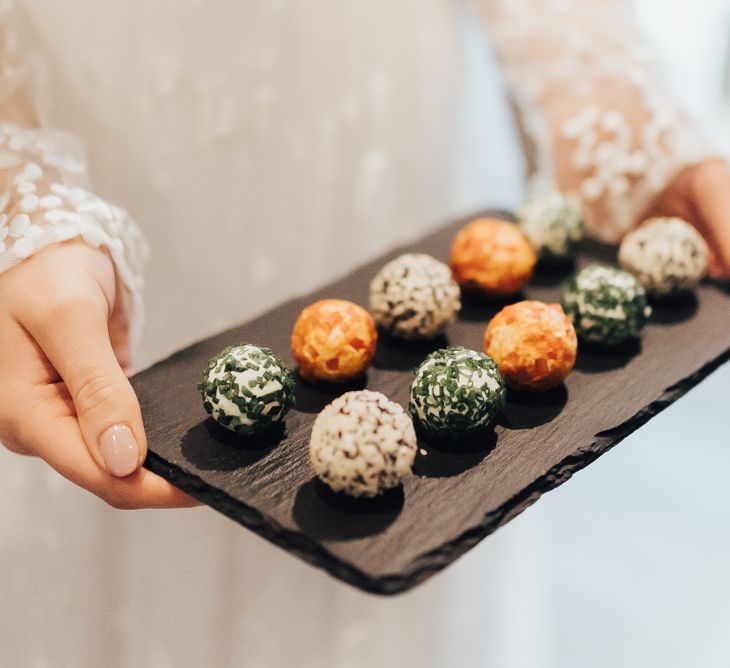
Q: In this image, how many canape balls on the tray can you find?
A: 10